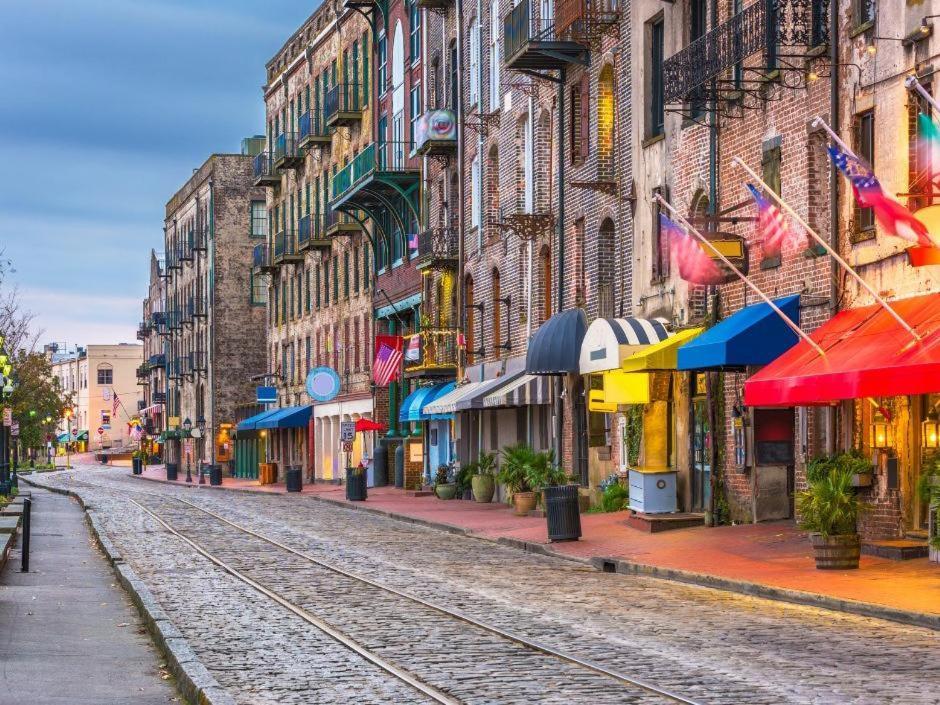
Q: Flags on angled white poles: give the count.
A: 4